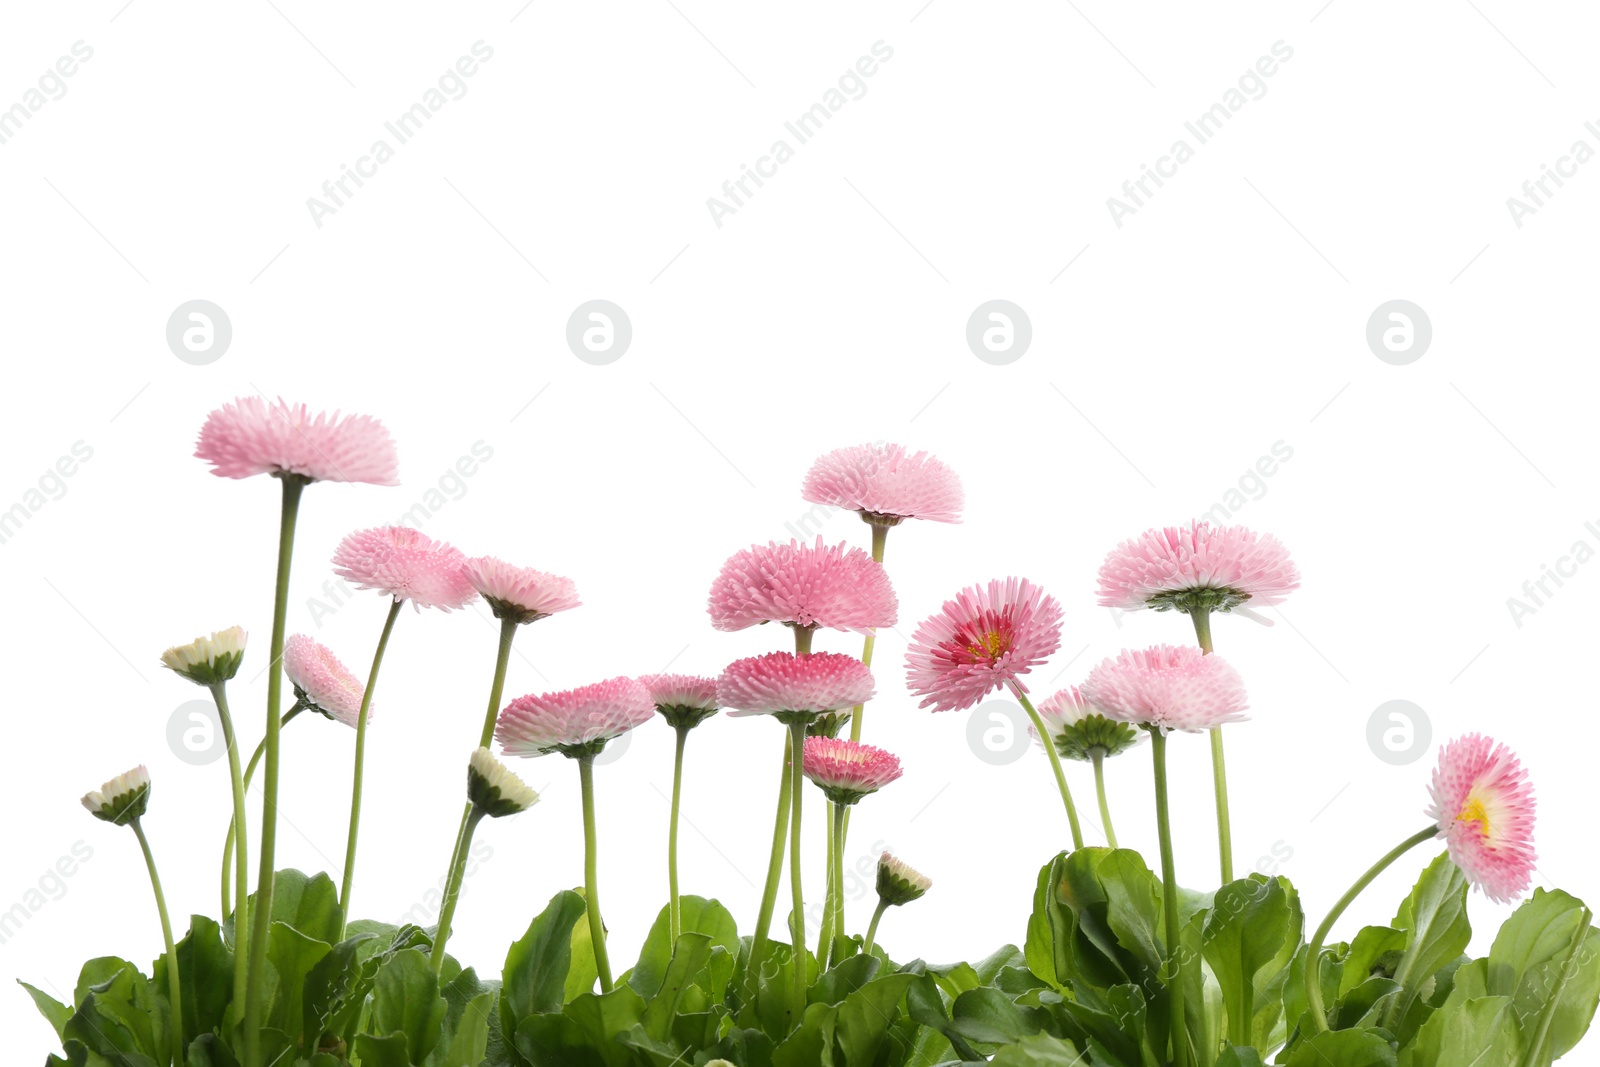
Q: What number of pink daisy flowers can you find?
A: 15